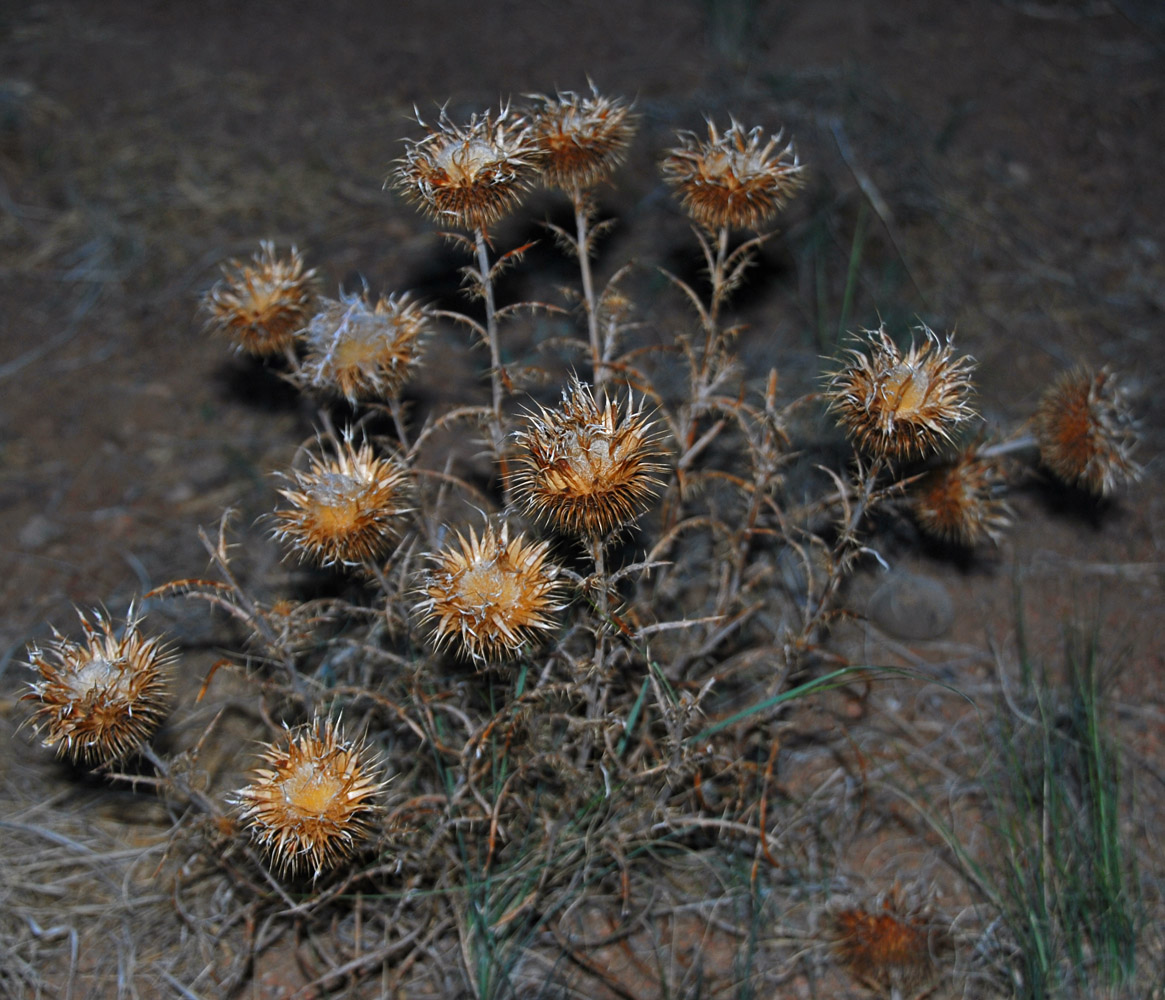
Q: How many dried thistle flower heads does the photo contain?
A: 14